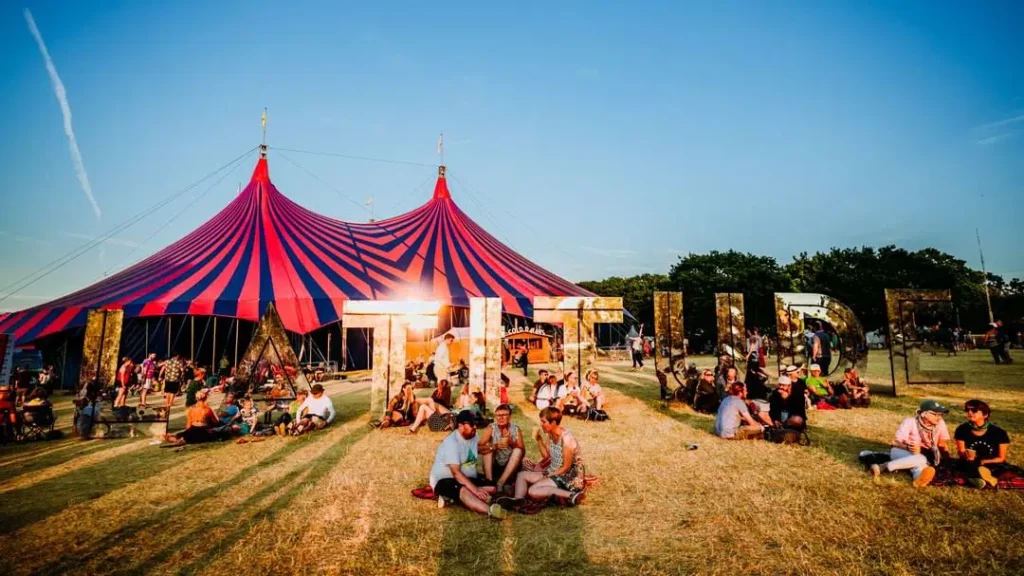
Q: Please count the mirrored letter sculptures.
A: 8